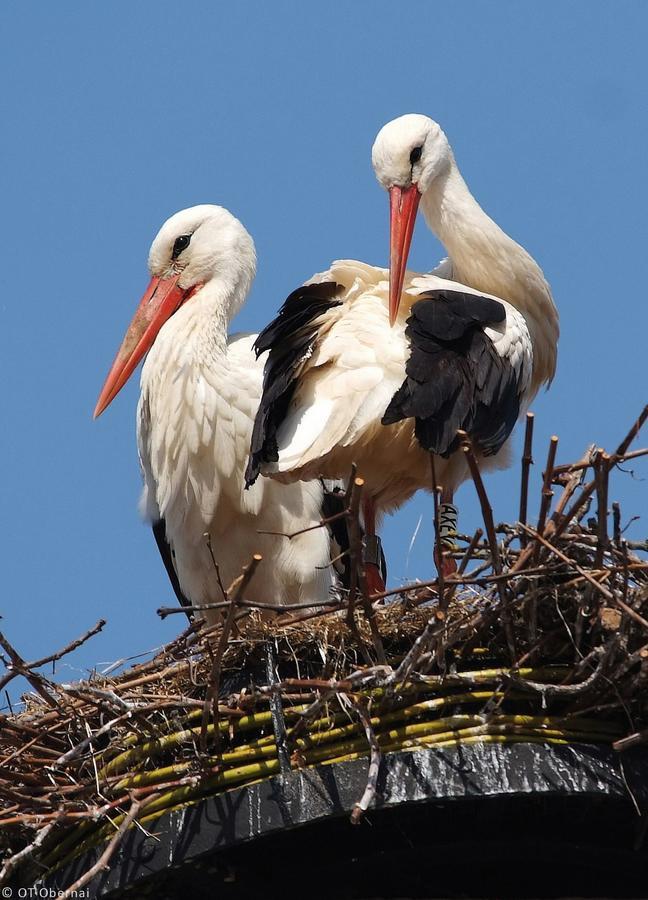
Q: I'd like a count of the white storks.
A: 2